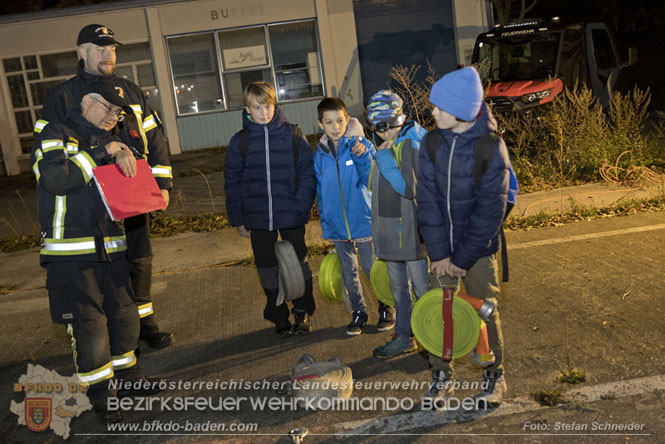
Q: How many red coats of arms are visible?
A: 1